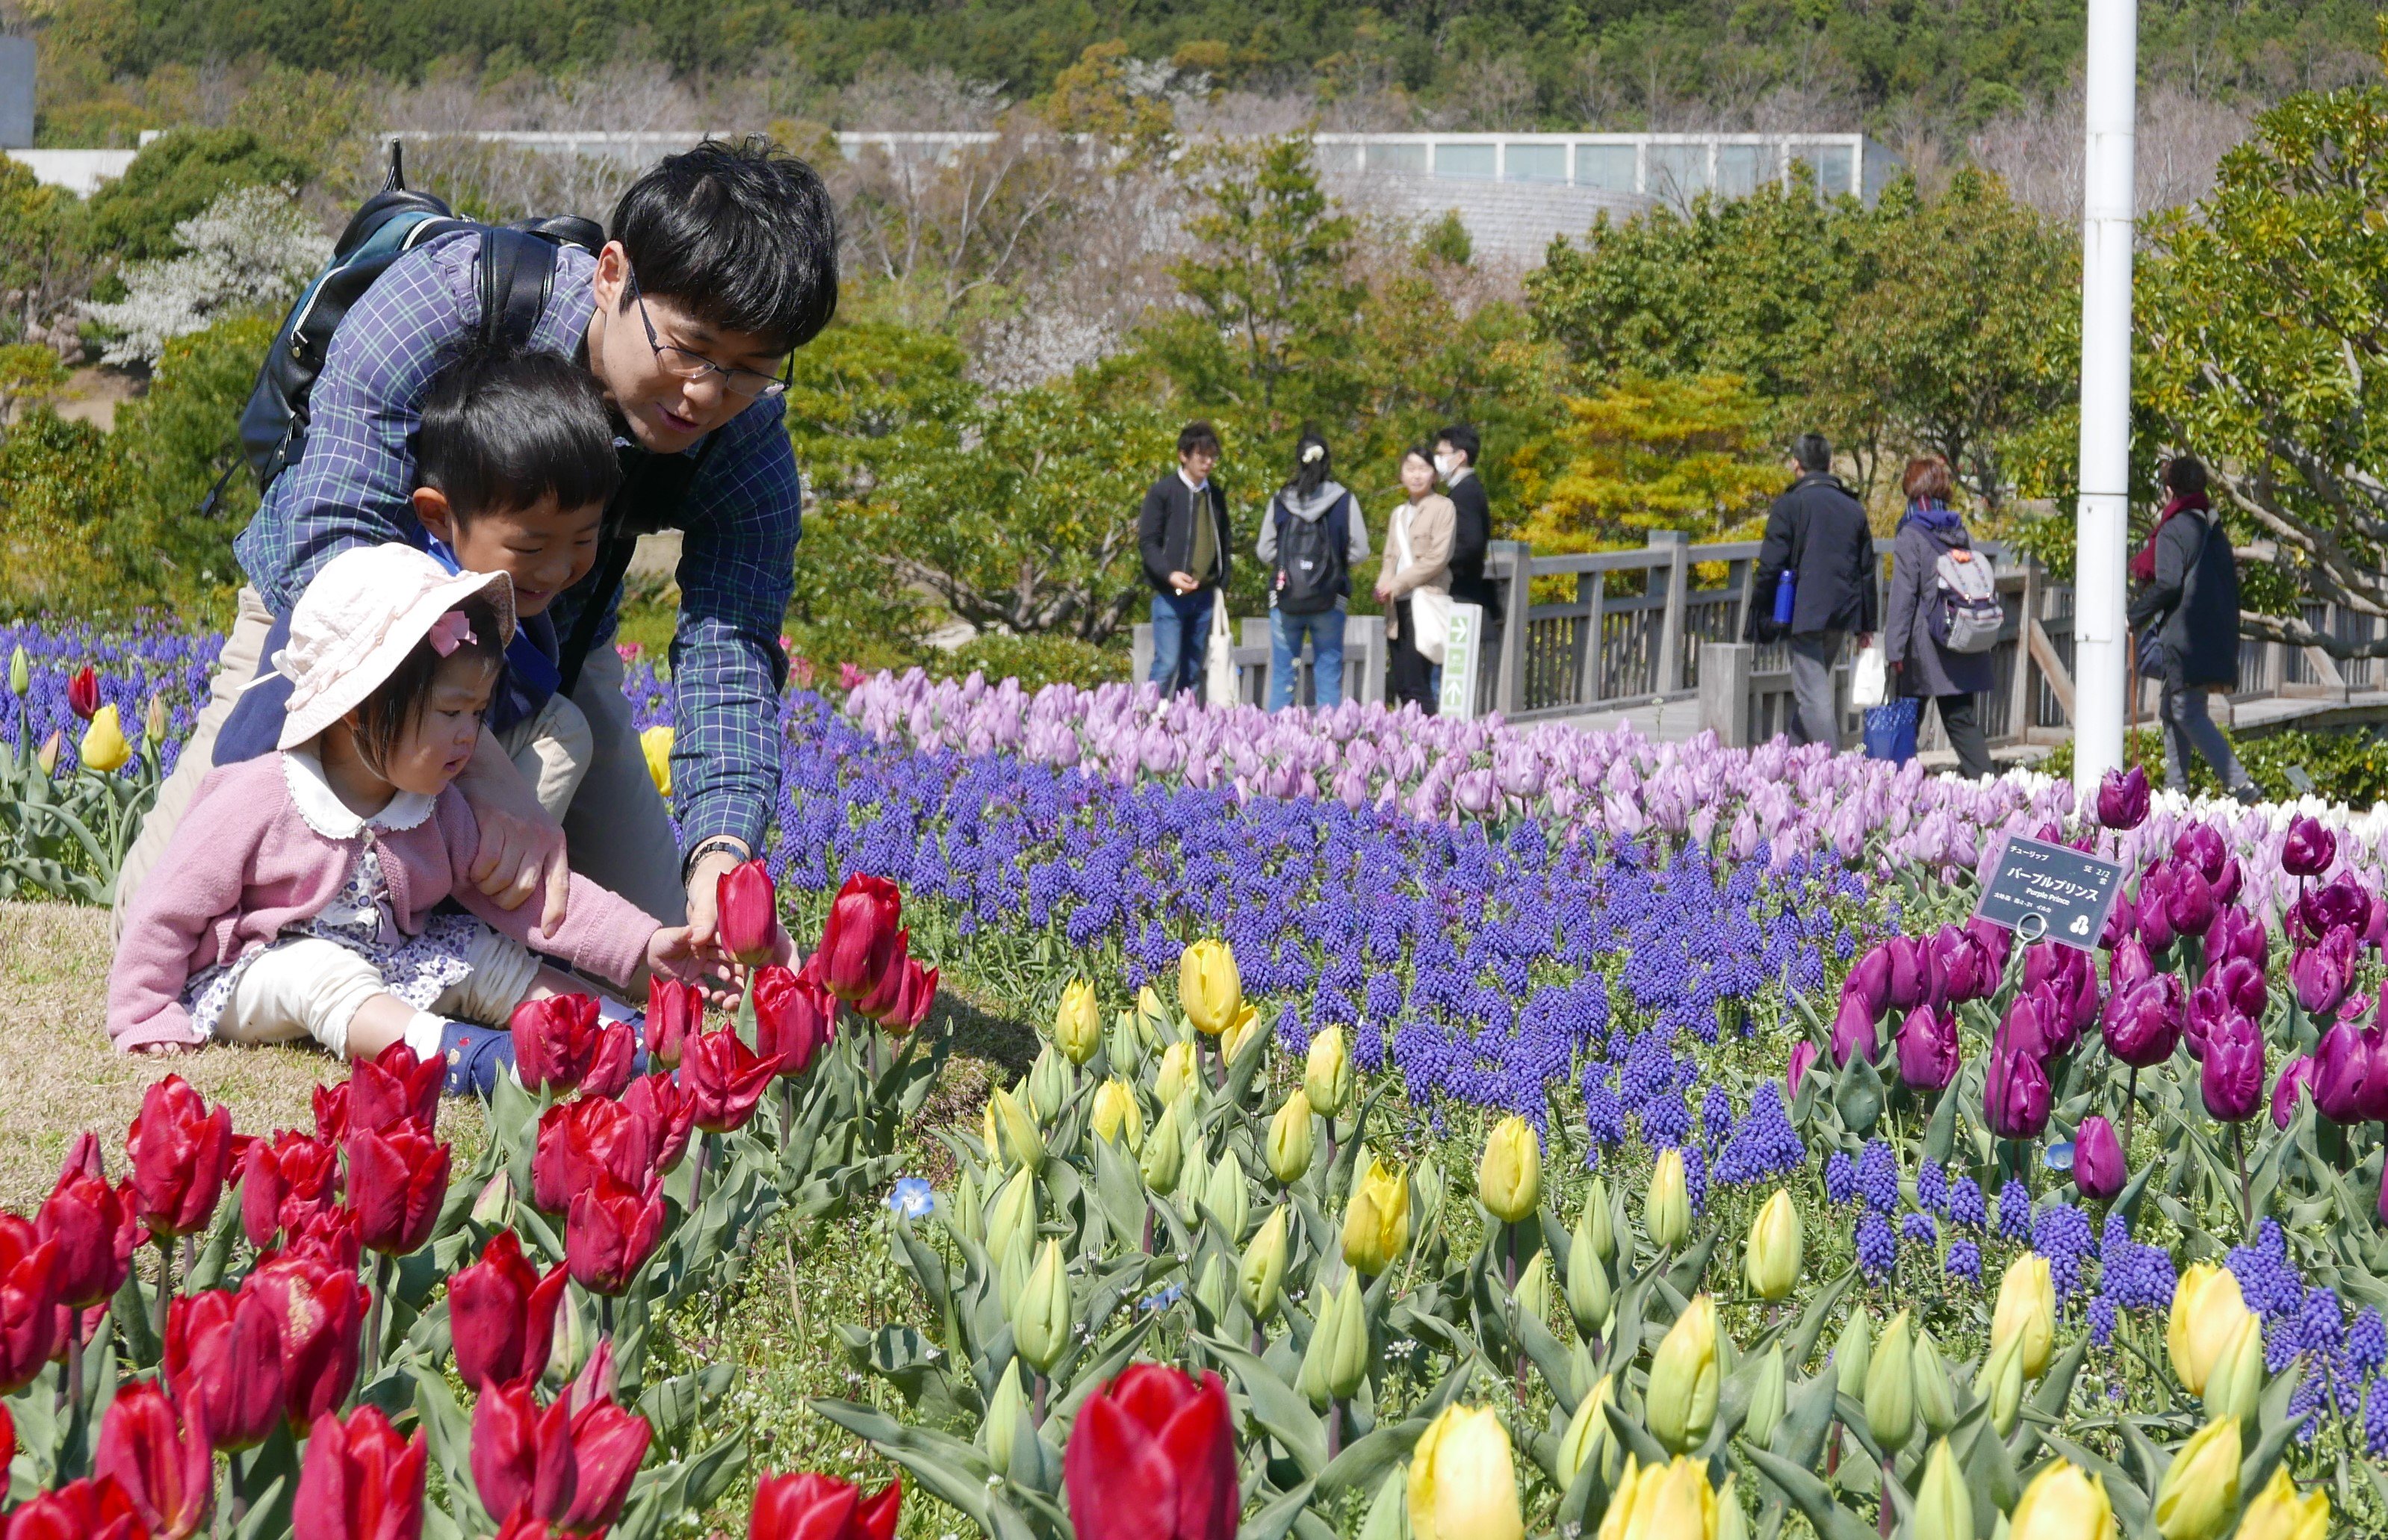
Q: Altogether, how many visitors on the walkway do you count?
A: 7